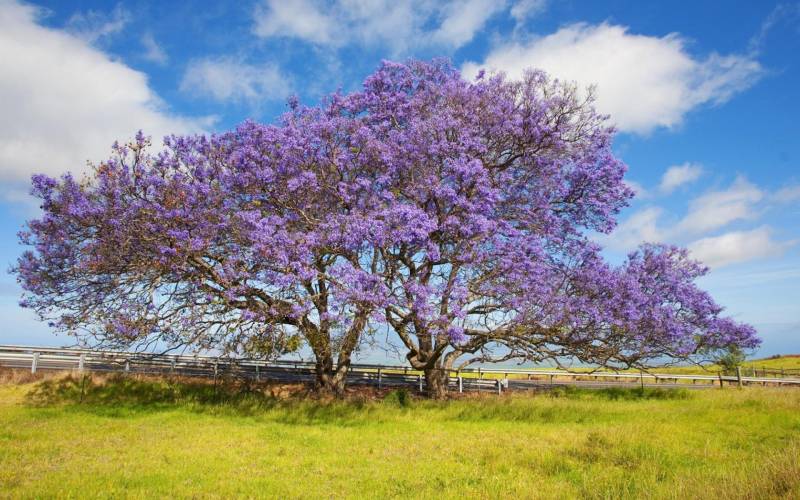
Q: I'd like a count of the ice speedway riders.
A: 0